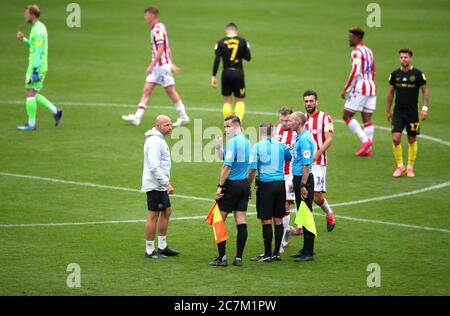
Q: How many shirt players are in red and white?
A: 4